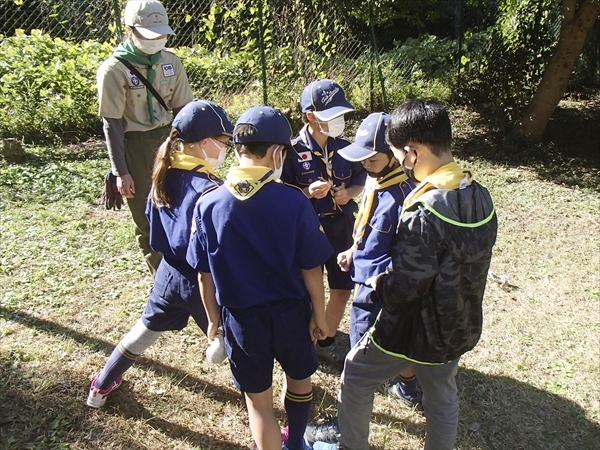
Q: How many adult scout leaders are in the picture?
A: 1